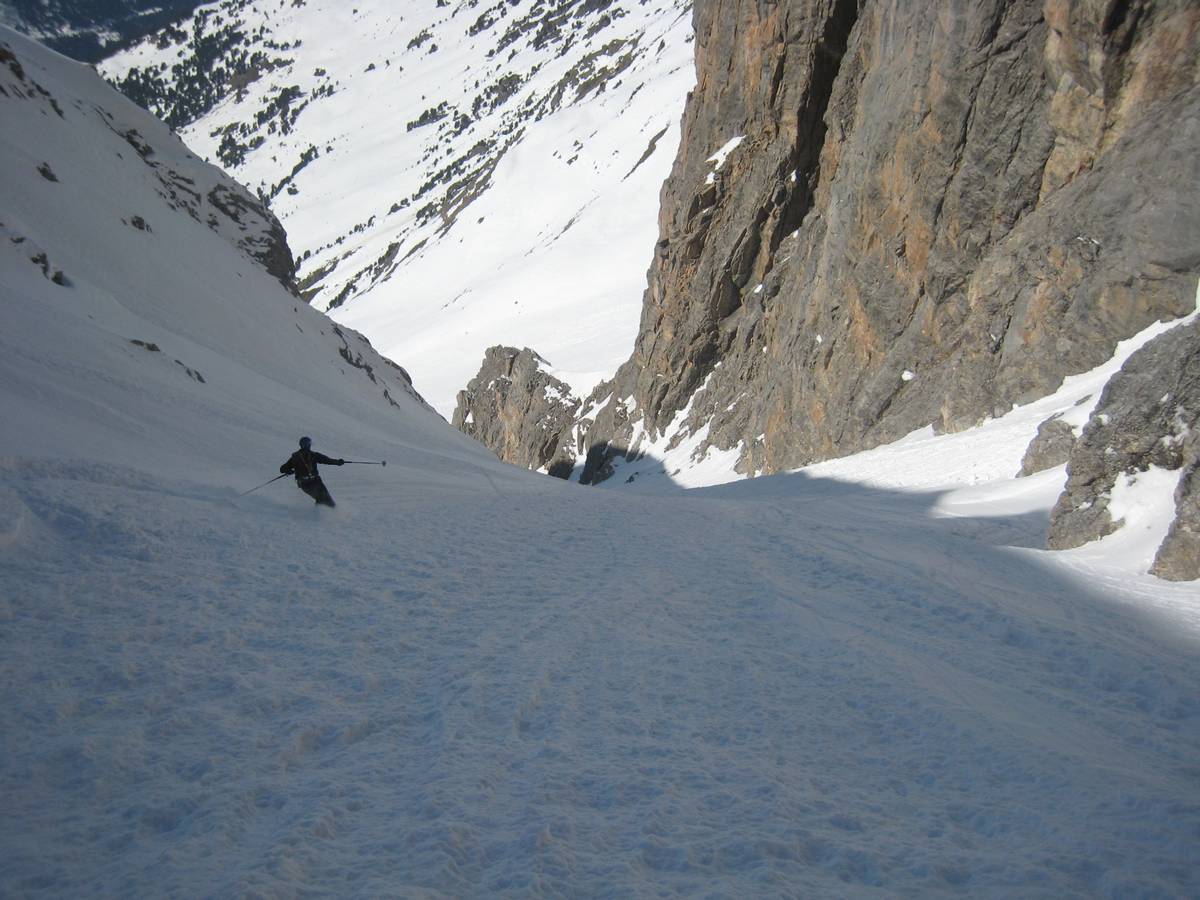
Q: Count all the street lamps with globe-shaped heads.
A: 0